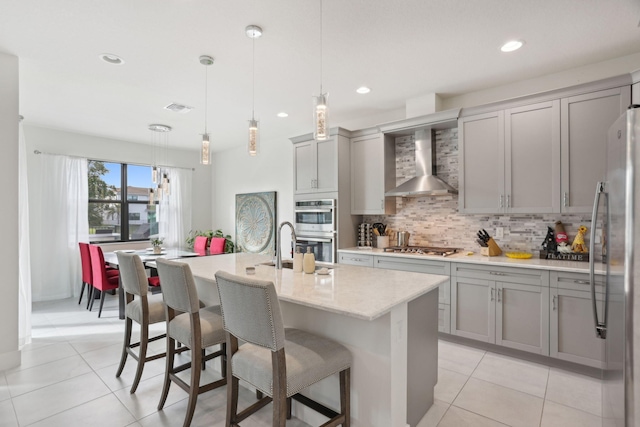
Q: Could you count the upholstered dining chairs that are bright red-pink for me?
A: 4